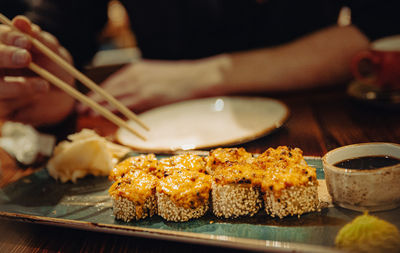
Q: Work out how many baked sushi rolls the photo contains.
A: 8